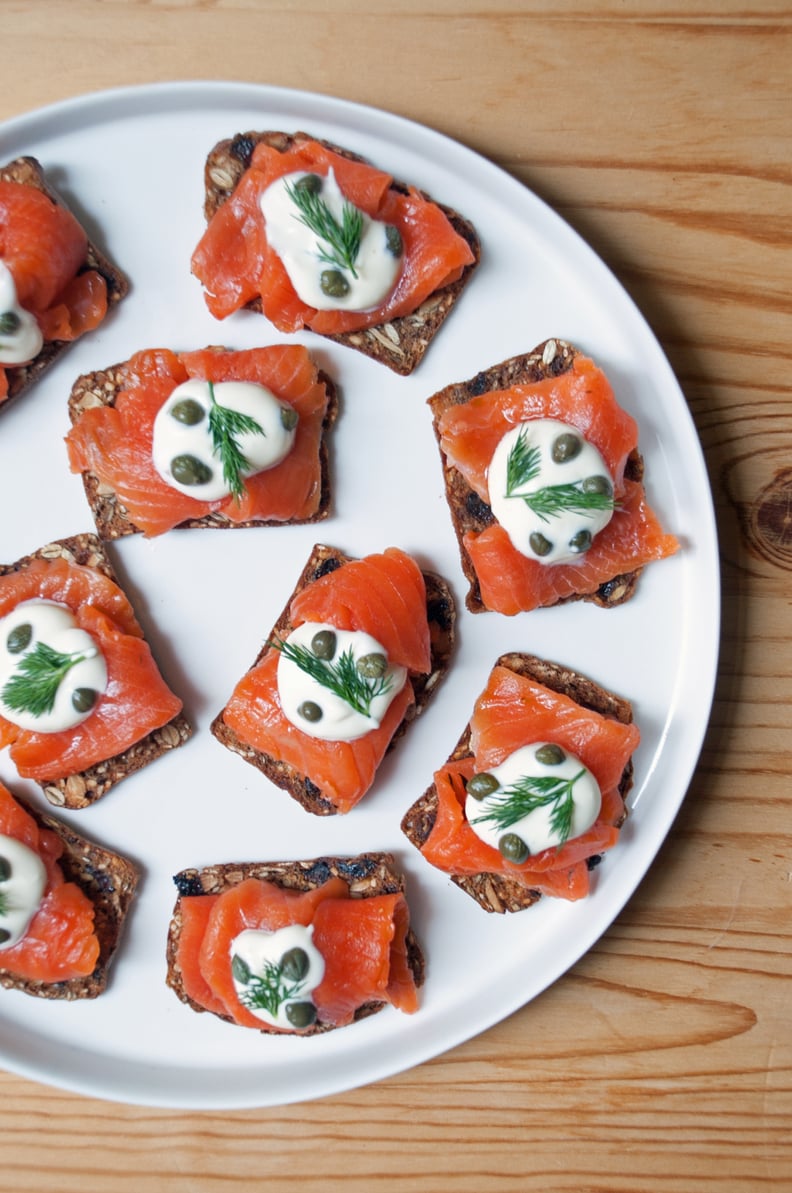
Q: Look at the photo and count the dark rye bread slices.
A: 9